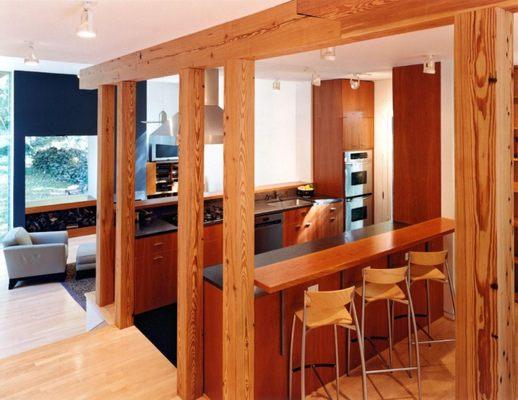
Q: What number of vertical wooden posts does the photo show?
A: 5